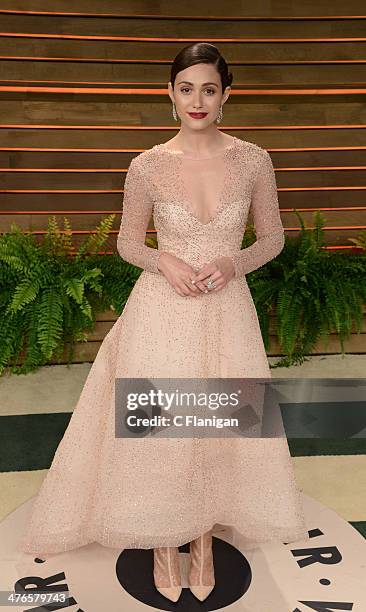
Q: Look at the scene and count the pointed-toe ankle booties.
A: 2